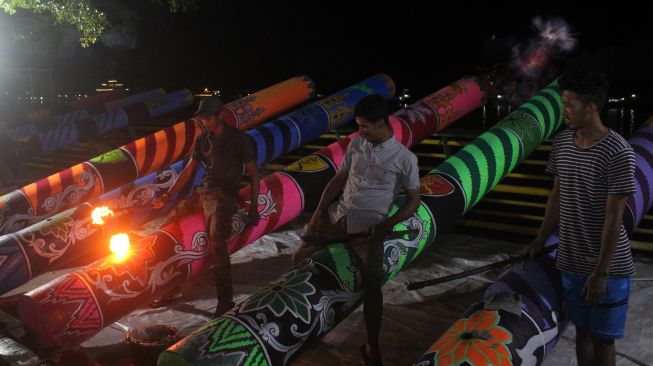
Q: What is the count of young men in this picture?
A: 3